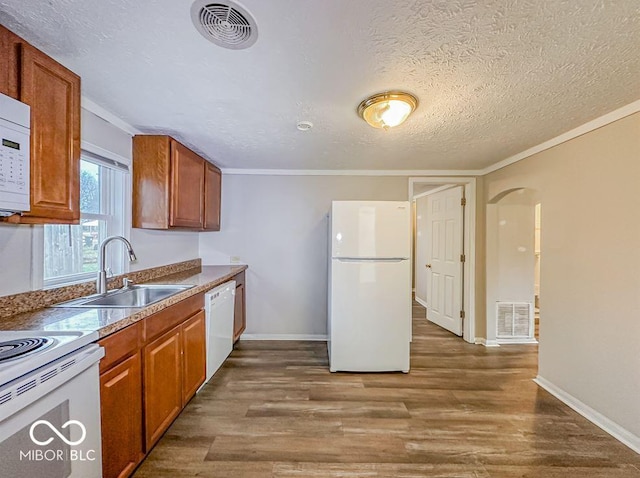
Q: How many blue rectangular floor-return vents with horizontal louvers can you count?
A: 0